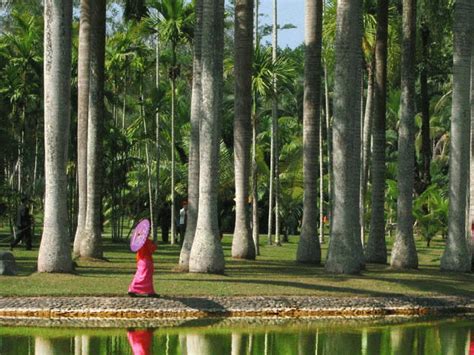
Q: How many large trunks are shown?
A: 11